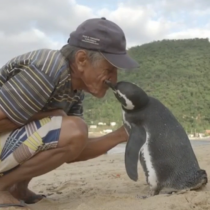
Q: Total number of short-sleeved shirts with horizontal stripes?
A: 1